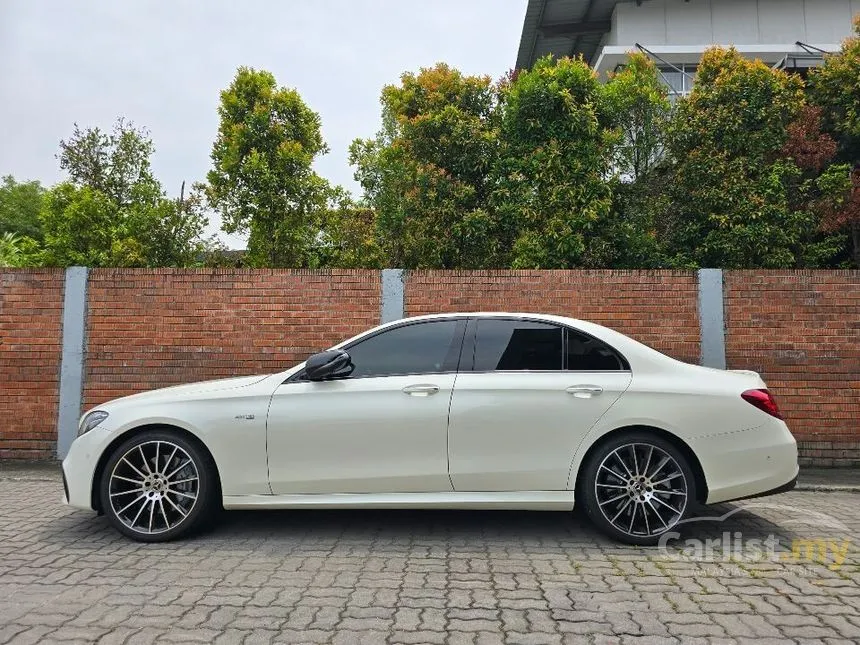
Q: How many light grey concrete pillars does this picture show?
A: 3